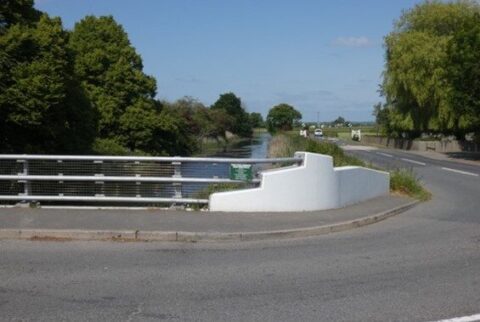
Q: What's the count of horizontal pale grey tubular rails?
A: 3